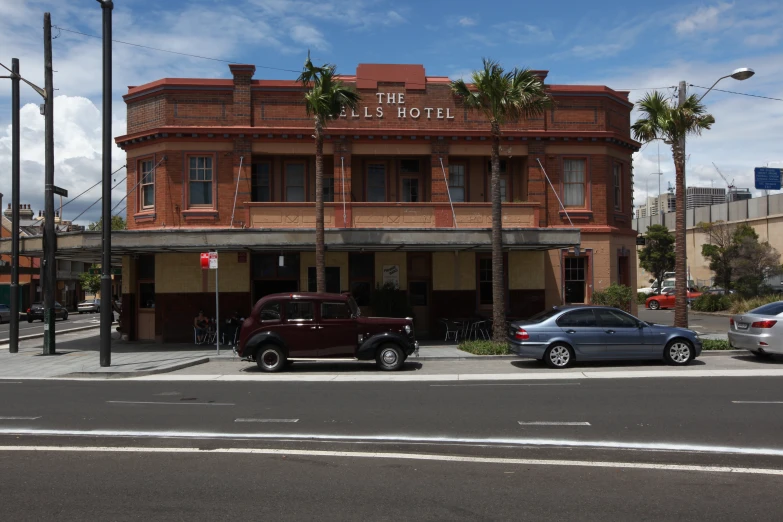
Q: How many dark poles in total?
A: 3